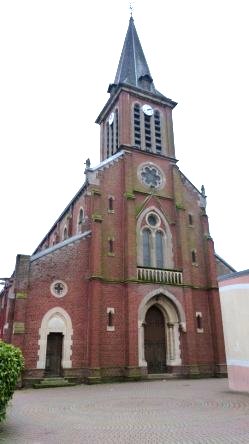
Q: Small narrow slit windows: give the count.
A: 6